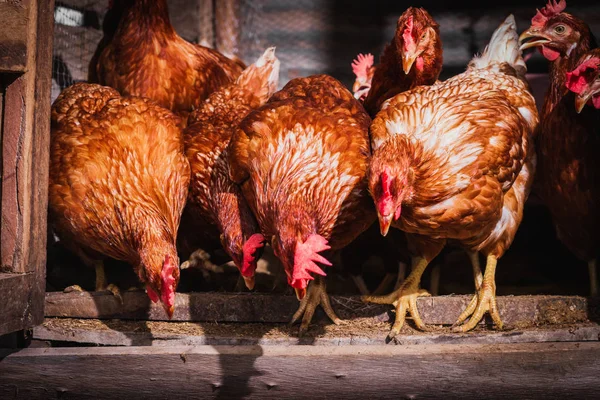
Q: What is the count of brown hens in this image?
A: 9